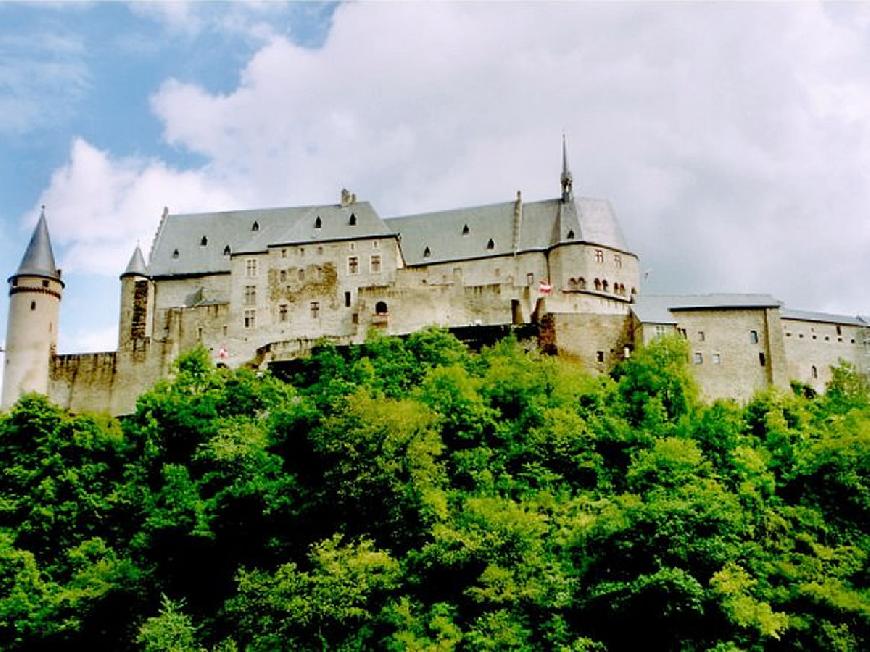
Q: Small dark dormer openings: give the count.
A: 10